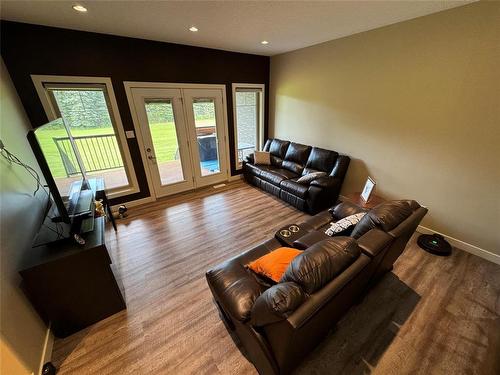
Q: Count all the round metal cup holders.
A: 2